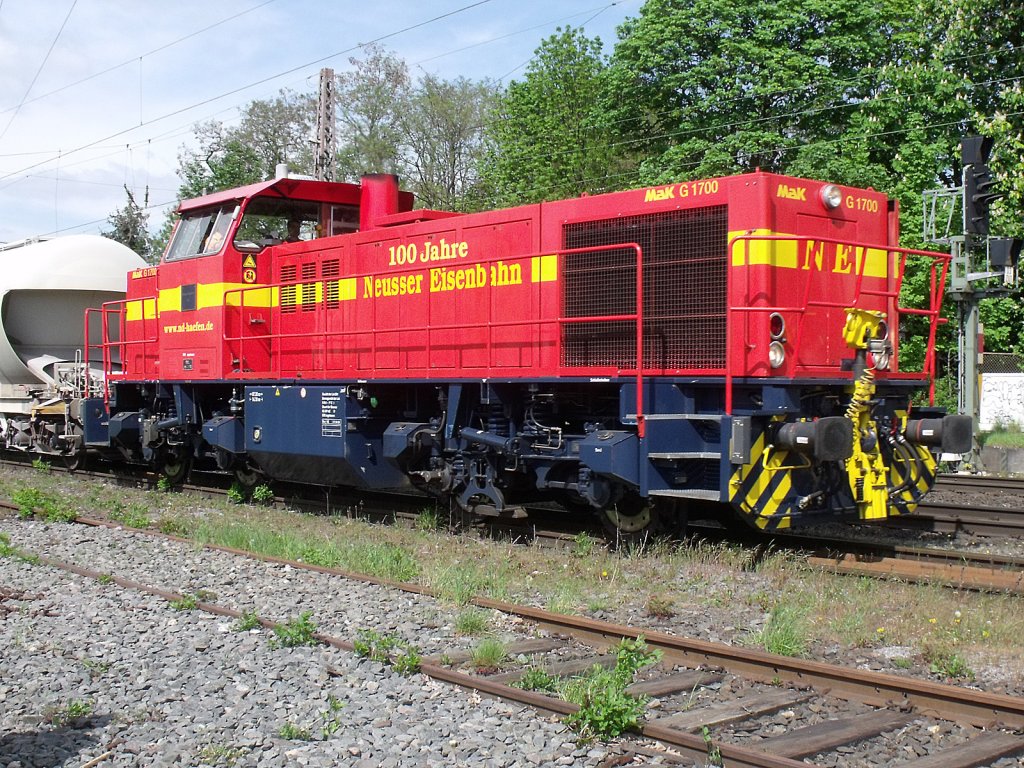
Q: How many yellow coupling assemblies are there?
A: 1